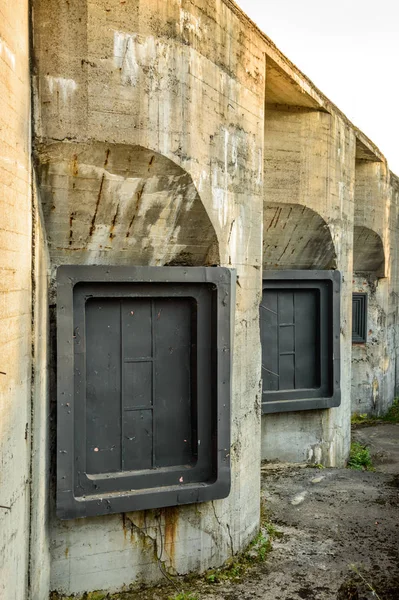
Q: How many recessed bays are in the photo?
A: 3